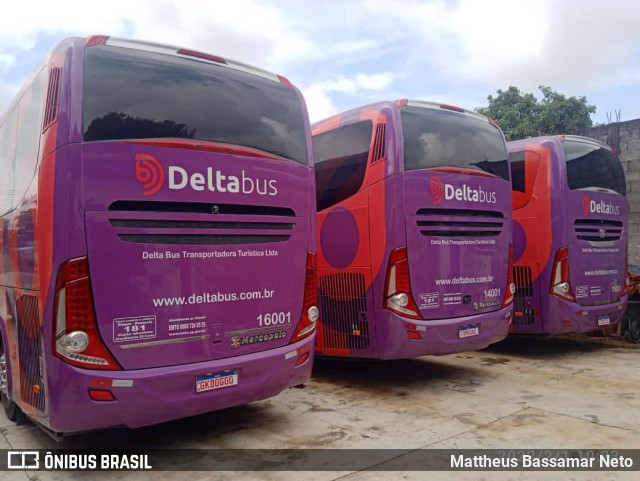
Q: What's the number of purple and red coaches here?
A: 3